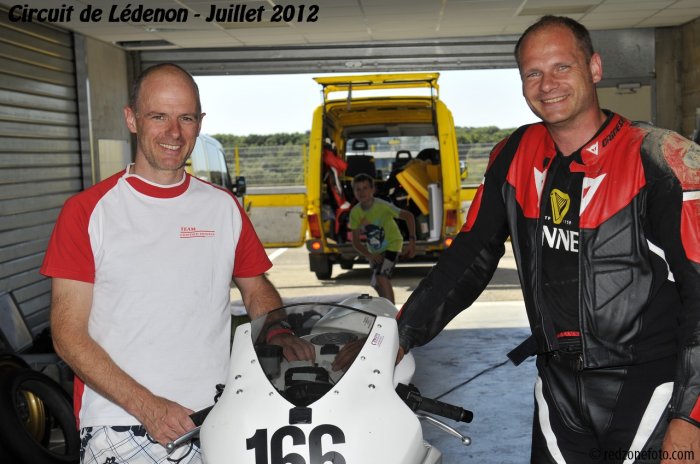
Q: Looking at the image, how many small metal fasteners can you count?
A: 10